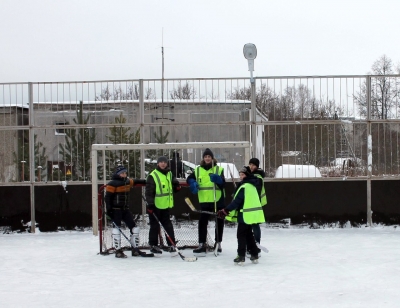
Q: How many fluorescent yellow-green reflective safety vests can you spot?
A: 4